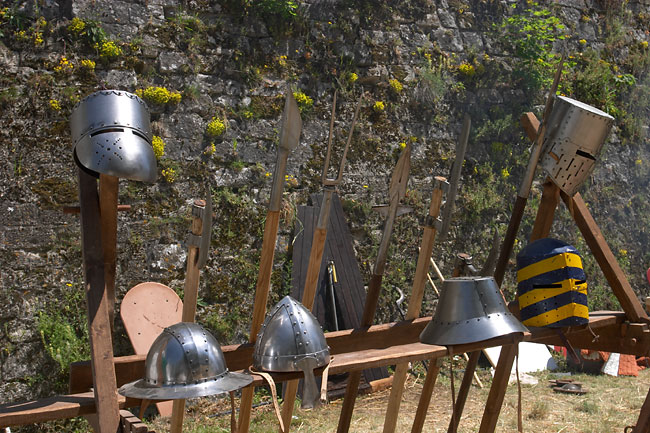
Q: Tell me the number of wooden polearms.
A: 7